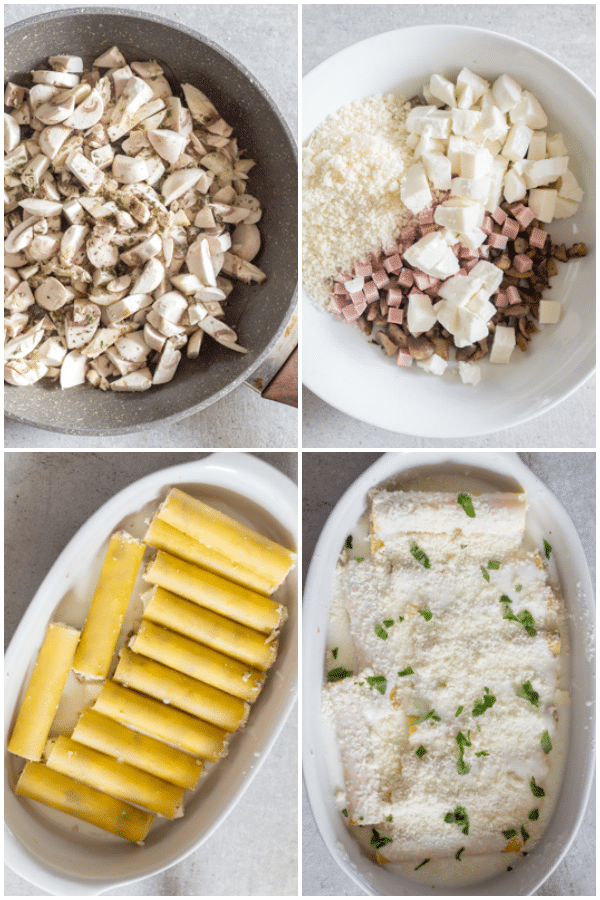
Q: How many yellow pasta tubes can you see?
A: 12